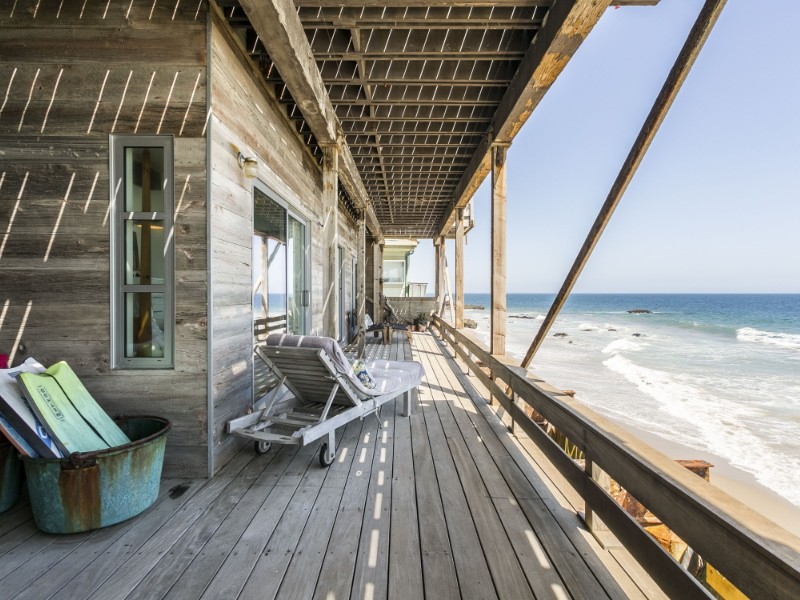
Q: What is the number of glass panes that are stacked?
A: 3